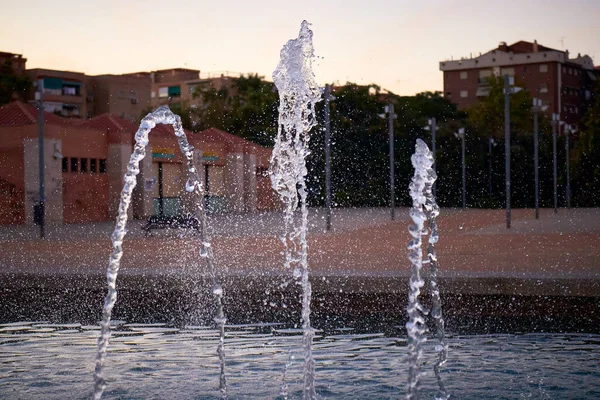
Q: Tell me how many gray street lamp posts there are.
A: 10